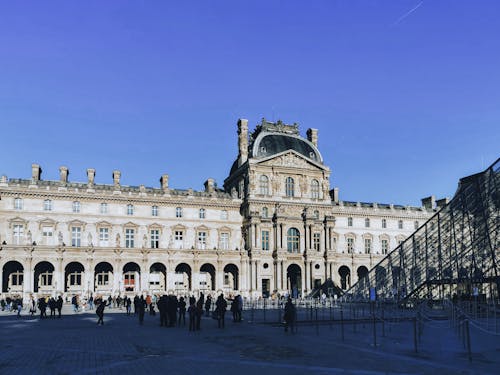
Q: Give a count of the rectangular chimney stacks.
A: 11